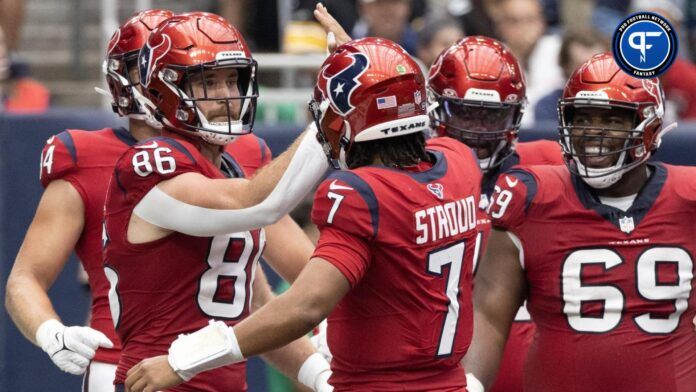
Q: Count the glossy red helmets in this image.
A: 5